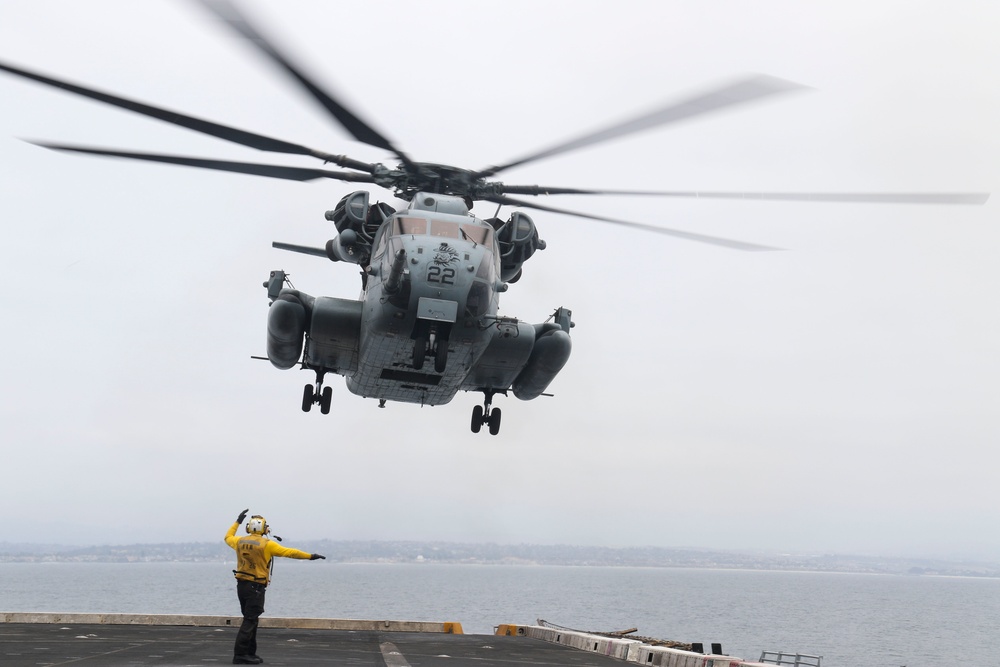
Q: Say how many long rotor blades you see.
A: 6